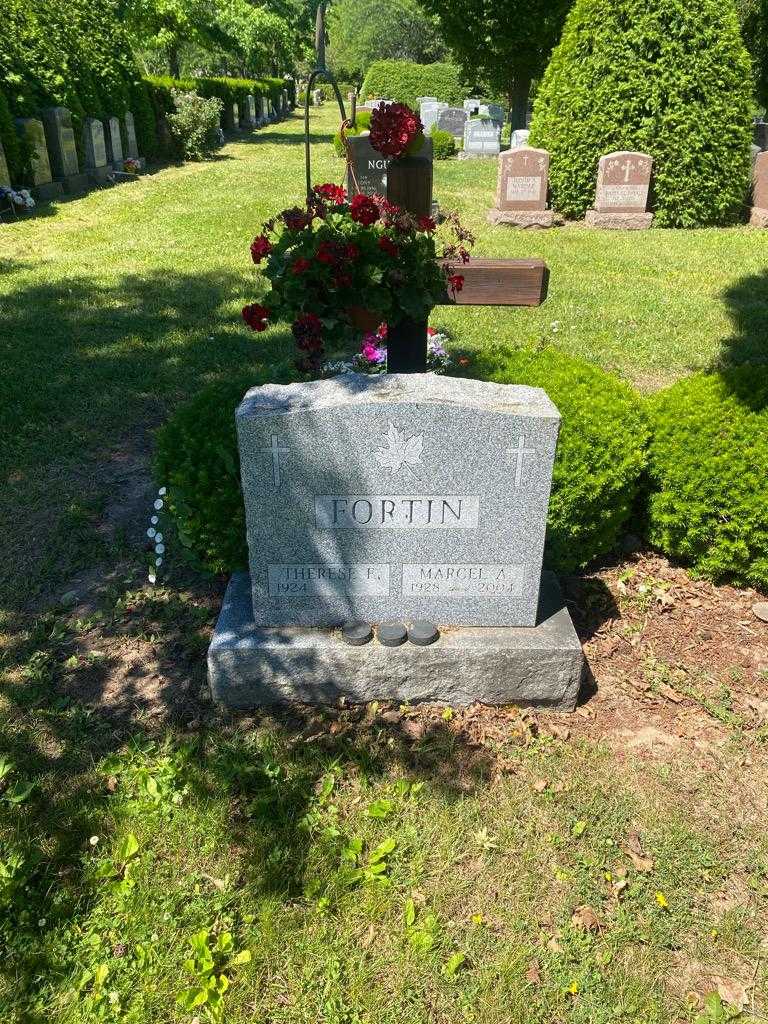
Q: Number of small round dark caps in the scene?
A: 3